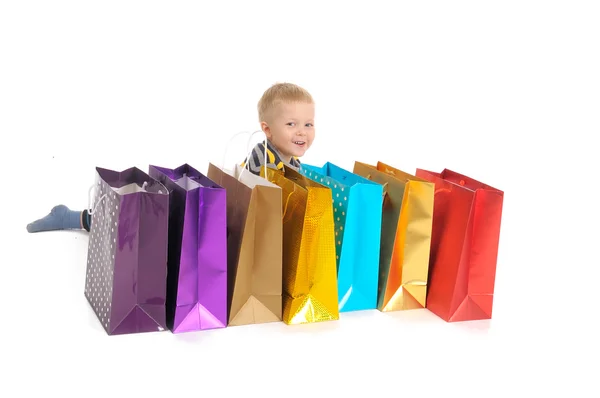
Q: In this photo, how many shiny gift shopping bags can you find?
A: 7